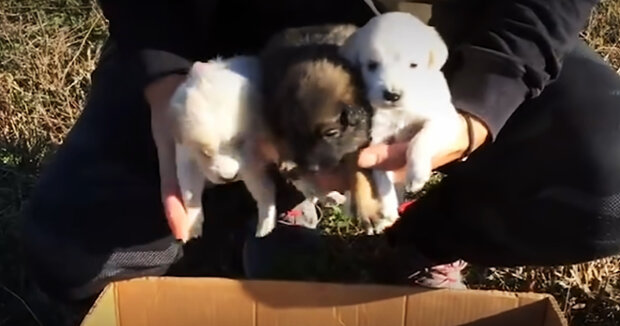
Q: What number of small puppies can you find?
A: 3